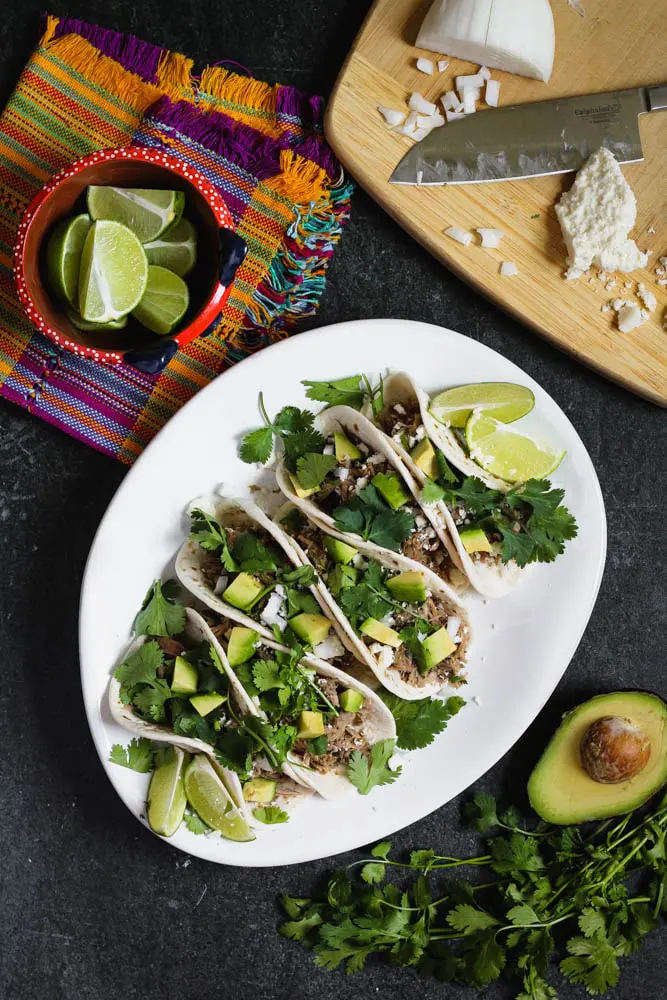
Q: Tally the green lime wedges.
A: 10